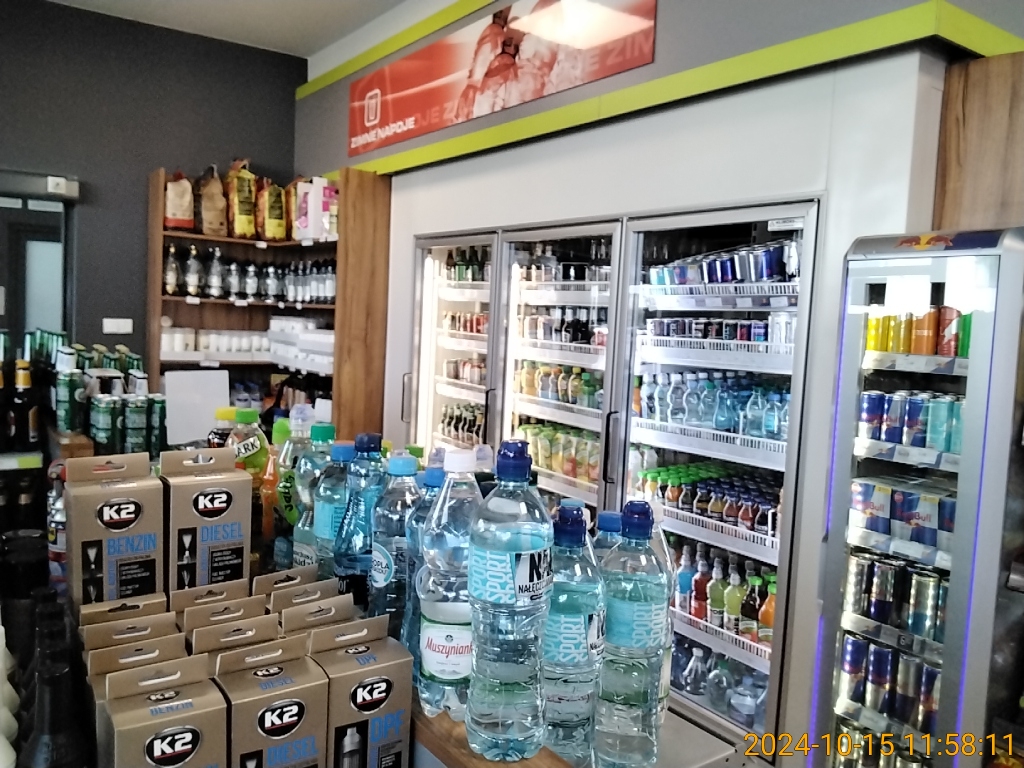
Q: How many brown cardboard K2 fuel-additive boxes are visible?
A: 14